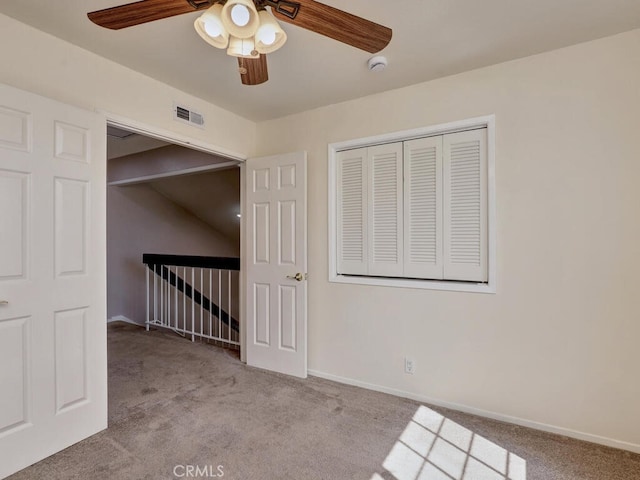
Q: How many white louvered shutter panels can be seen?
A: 4